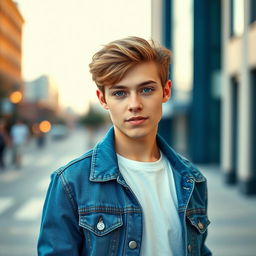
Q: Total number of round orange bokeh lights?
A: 2